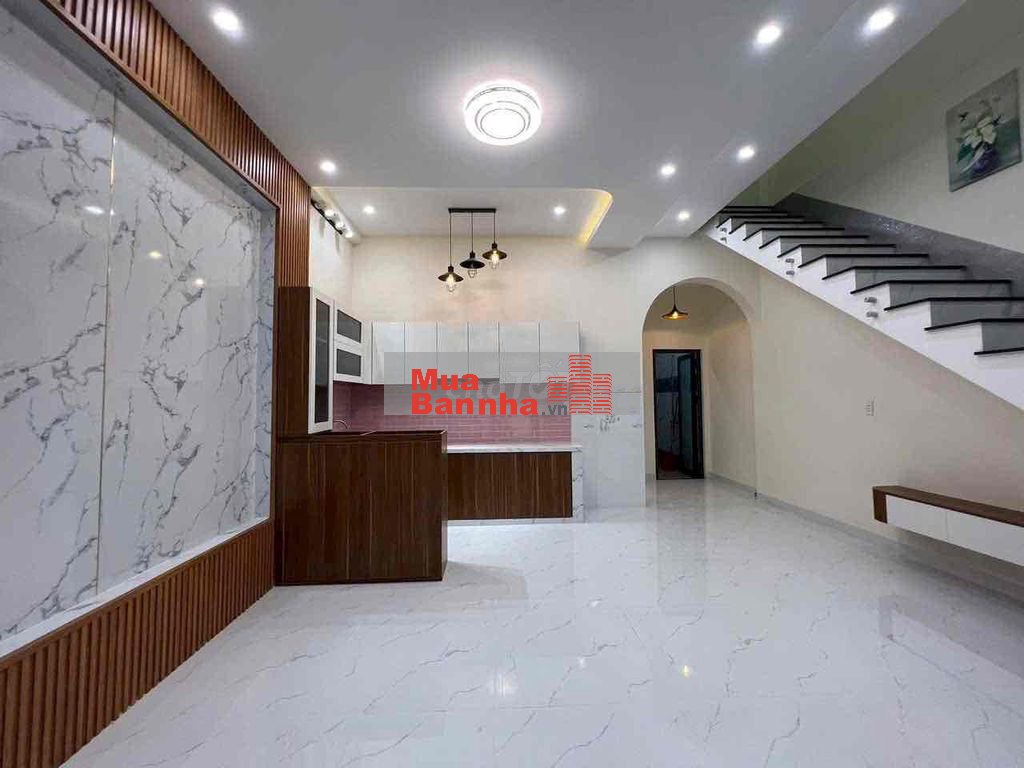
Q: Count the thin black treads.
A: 13